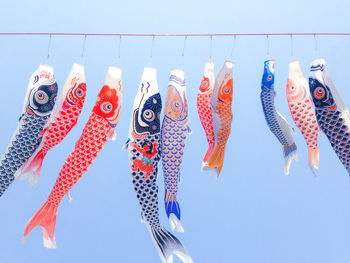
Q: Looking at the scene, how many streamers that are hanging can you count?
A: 10